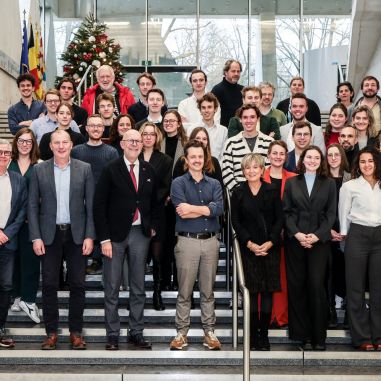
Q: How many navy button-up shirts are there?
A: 2